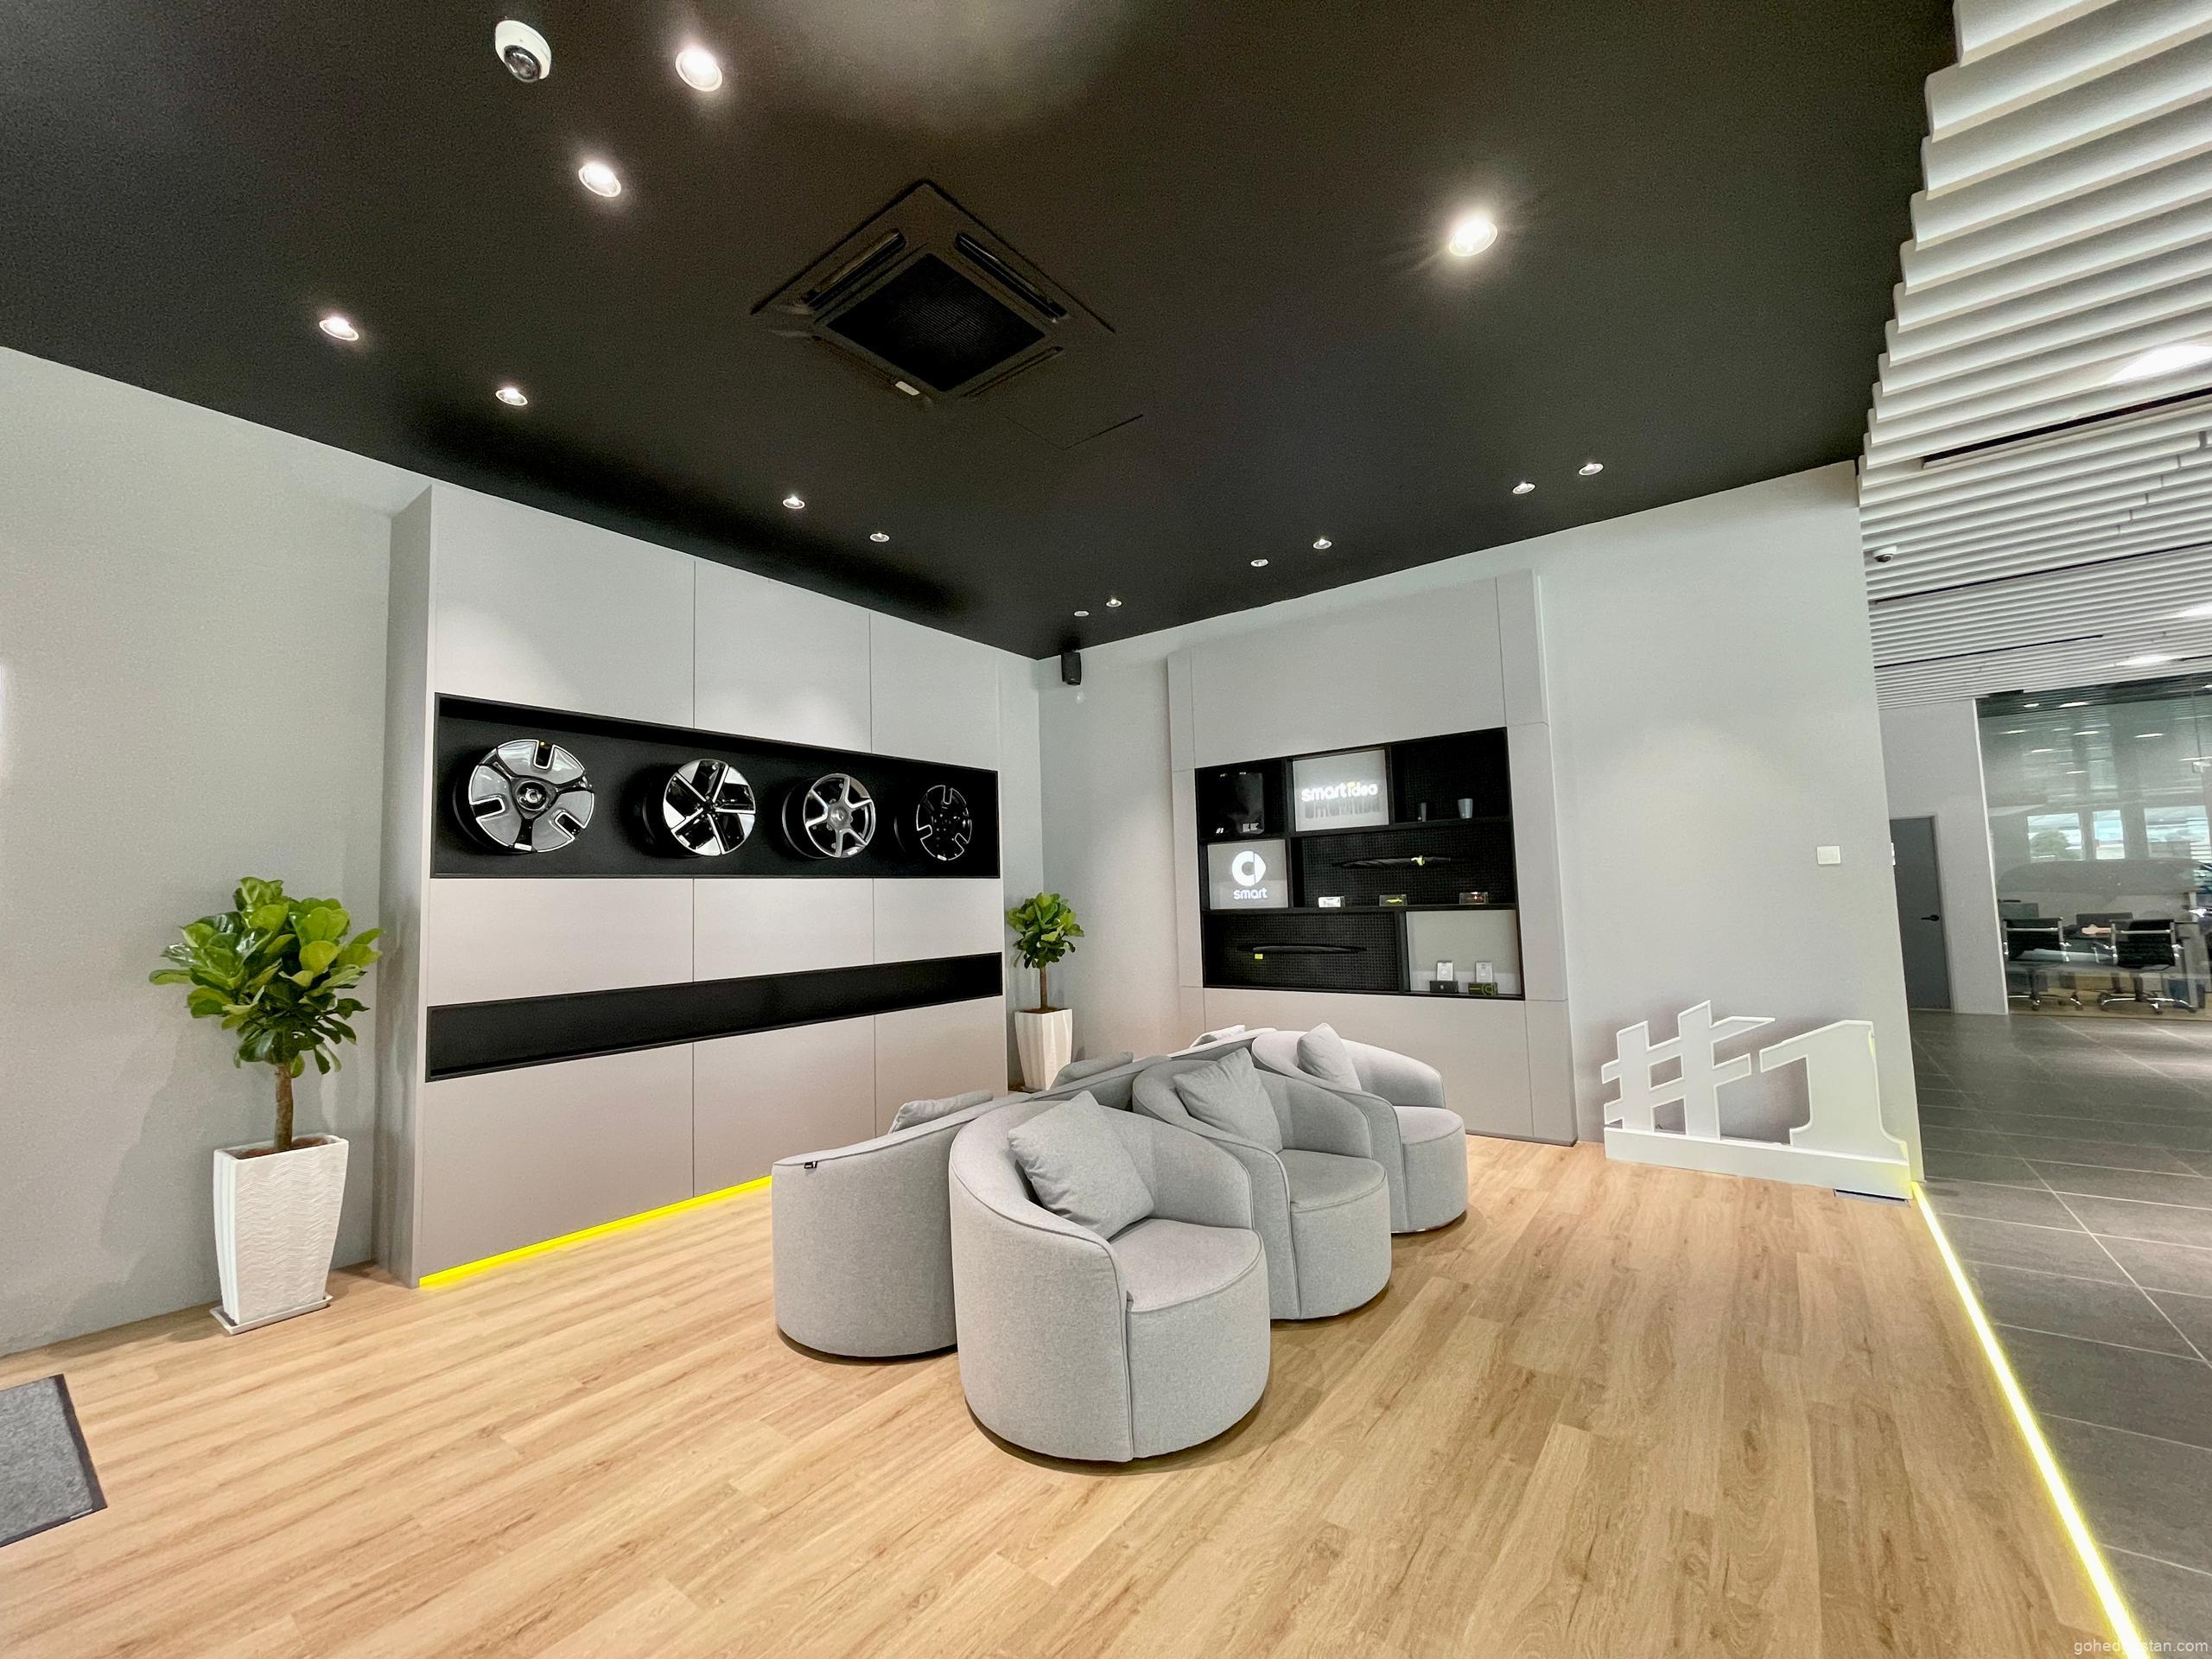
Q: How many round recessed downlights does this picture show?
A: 13